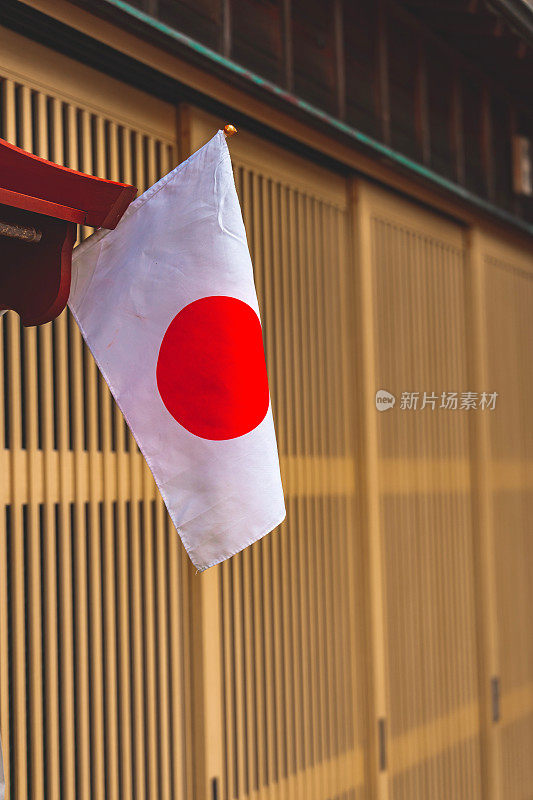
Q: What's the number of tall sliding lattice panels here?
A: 4